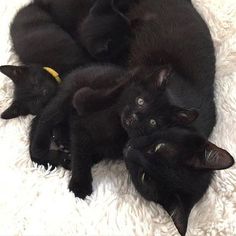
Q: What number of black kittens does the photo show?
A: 3